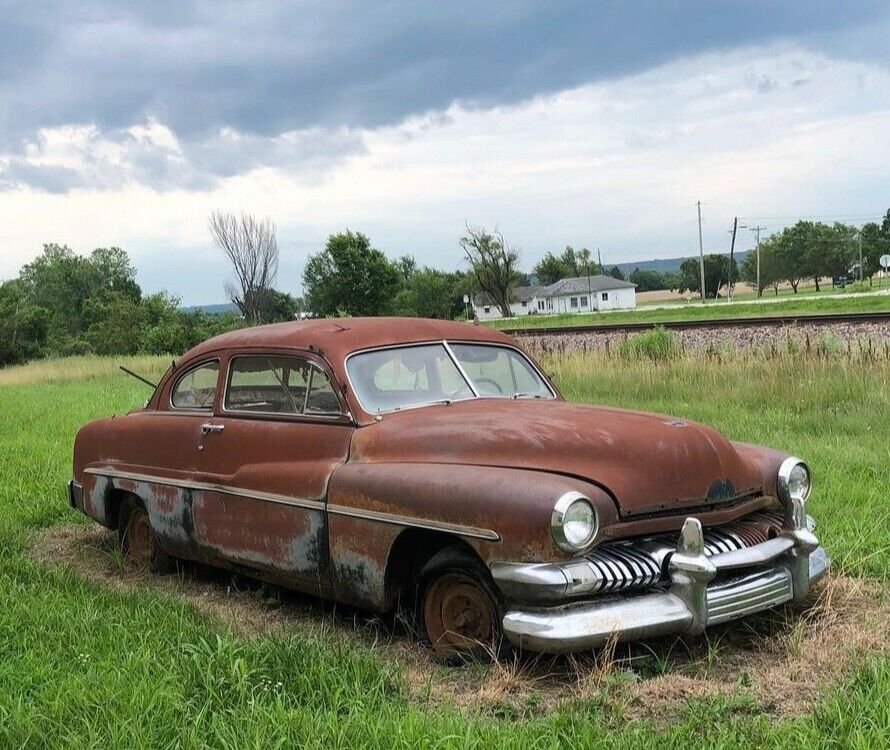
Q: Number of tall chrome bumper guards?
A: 2